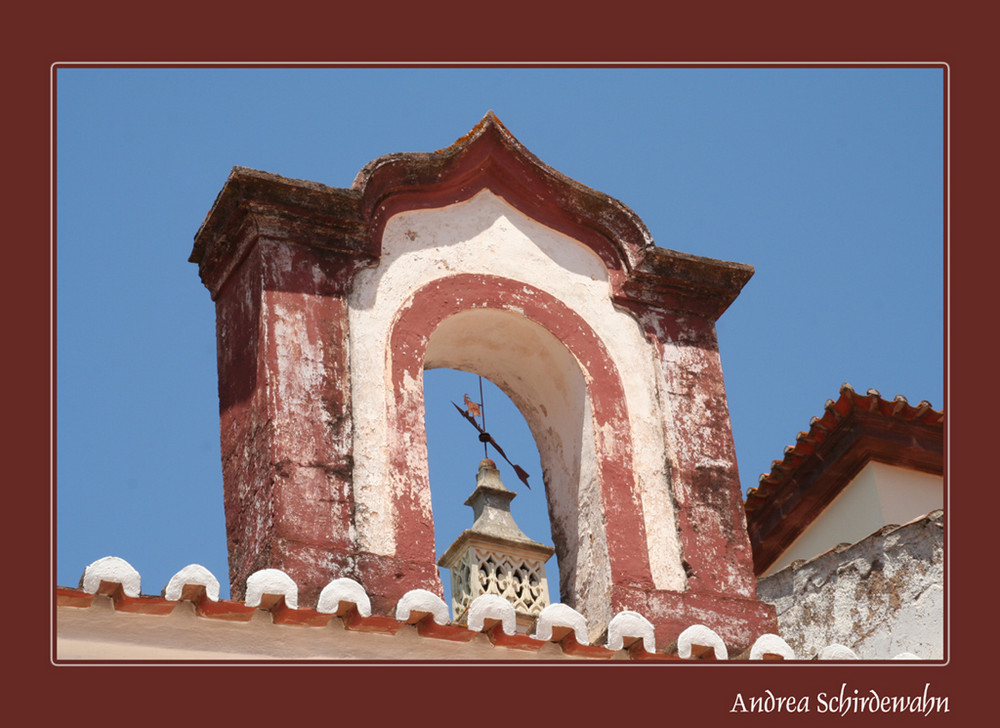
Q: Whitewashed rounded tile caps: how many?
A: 12